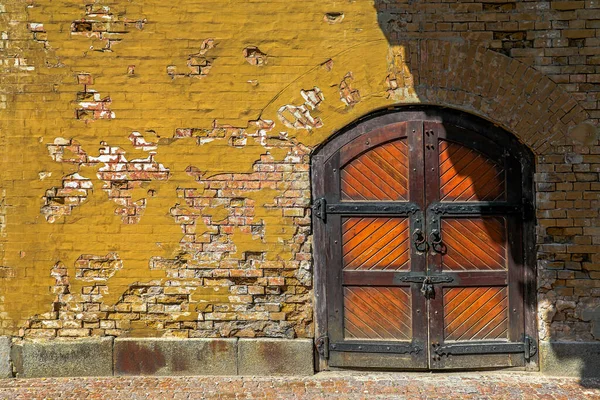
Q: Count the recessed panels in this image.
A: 6